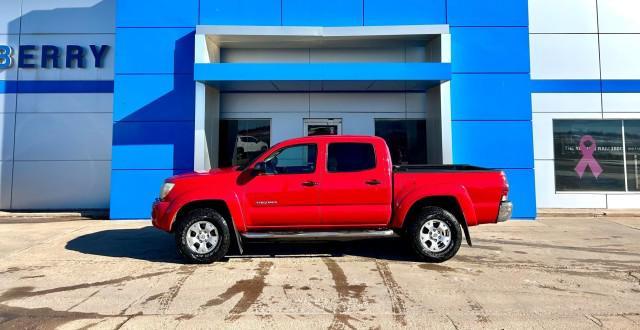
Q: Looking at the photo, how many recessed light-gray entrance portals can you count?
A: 1